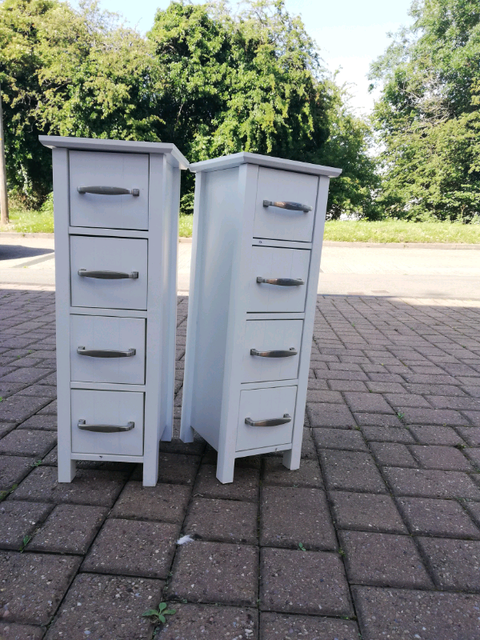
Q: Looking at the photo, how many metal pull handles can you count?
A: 8